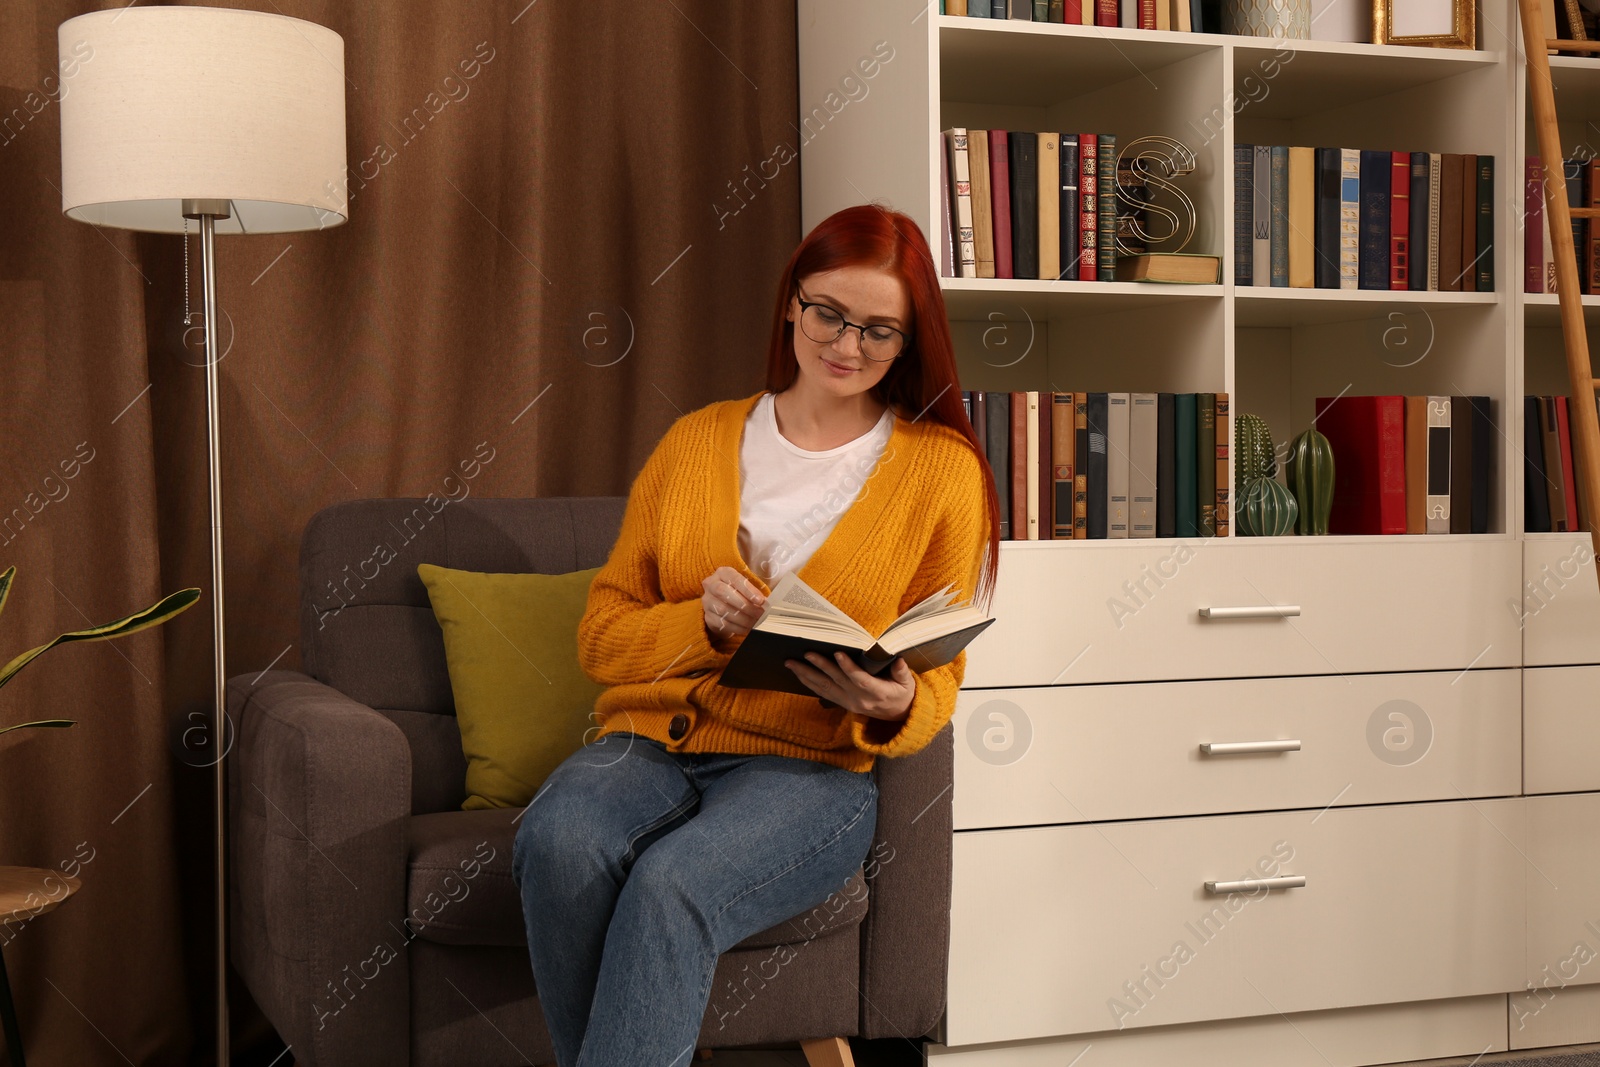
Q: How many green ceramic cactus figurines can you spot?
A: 3